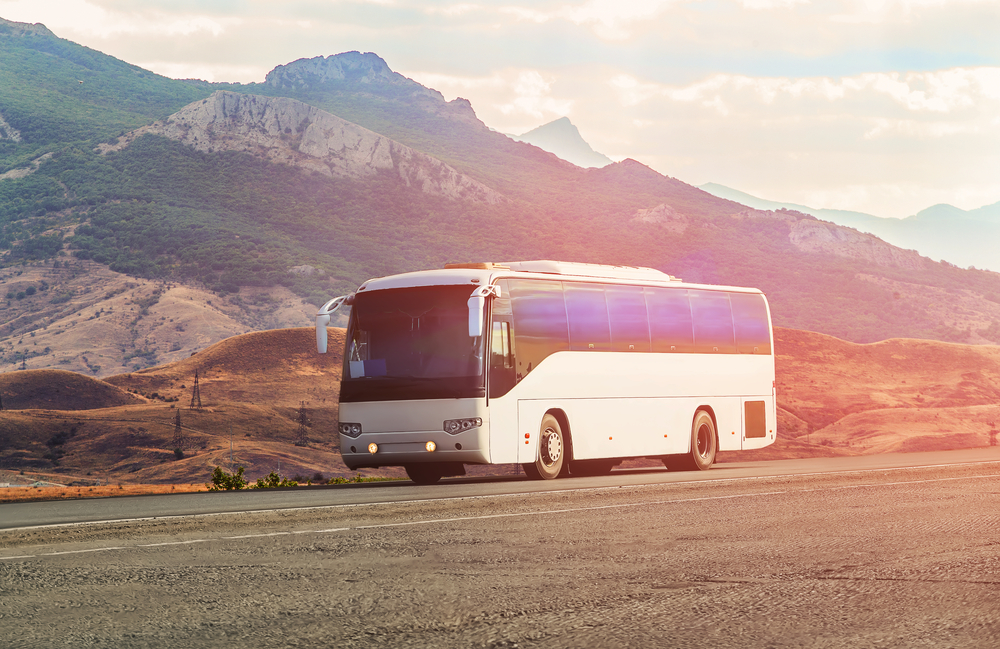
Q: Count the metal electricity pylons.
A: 3